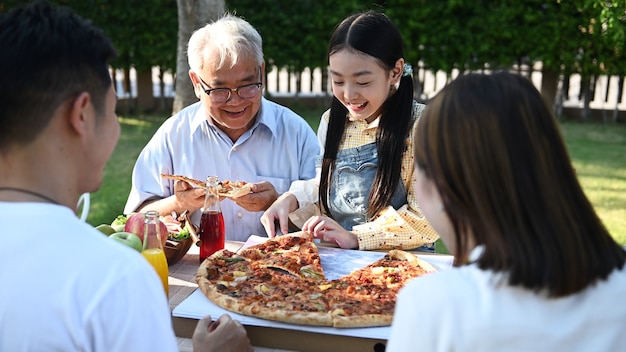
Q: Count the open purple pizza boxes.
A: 0